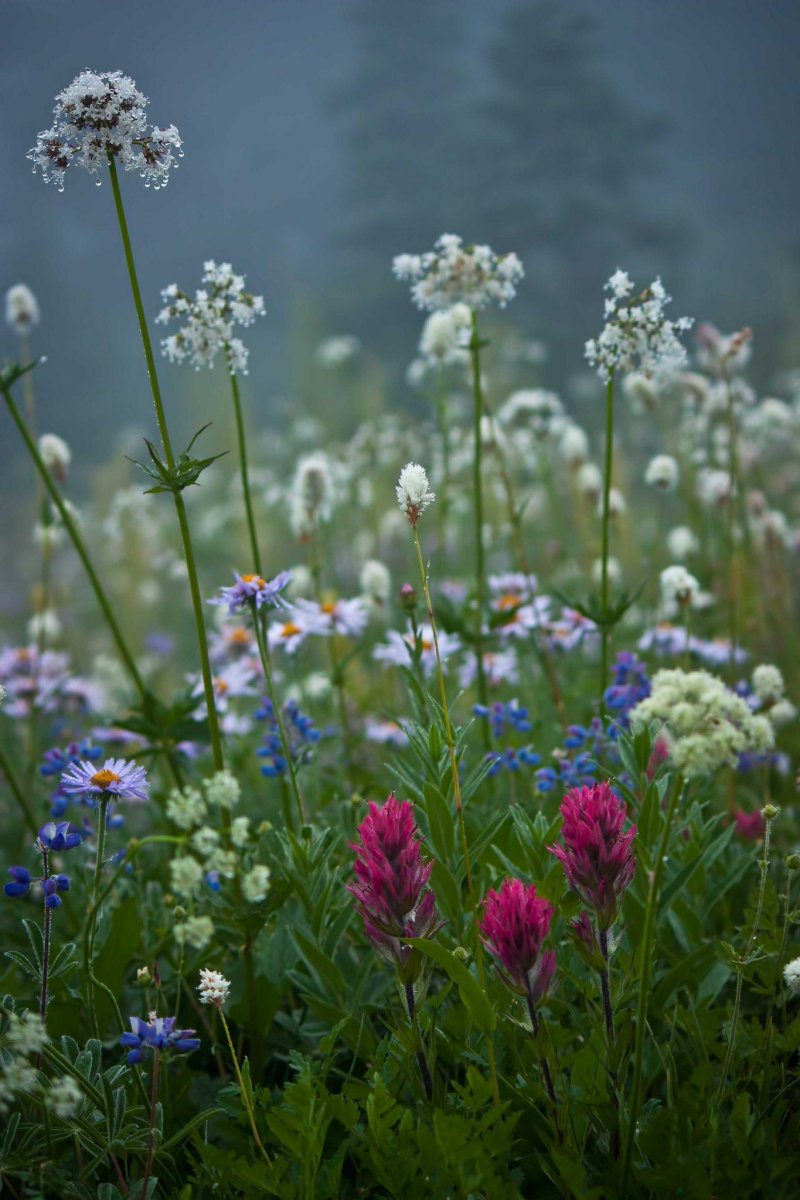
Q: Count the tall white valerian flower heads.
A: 4